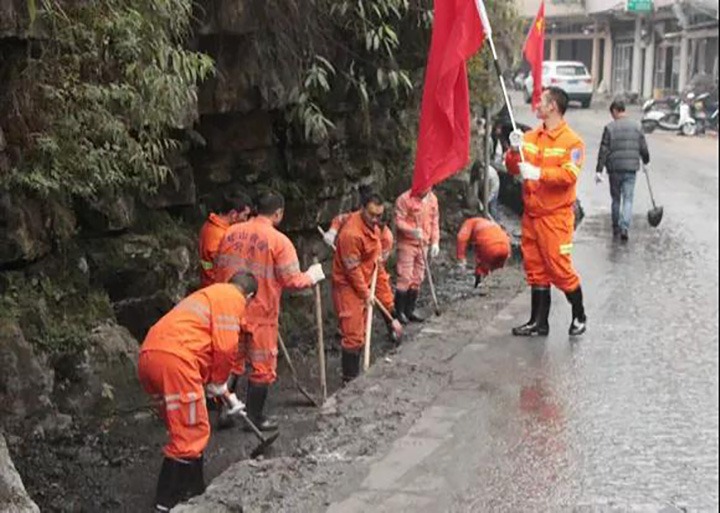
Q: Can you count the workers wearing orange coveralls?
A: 8